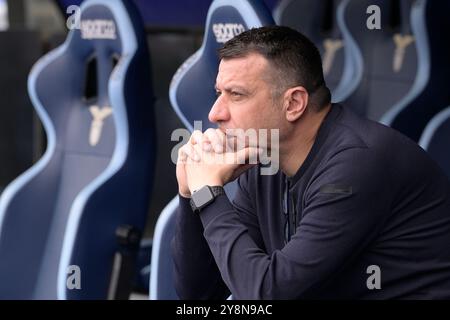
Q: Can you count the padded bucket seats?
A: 5